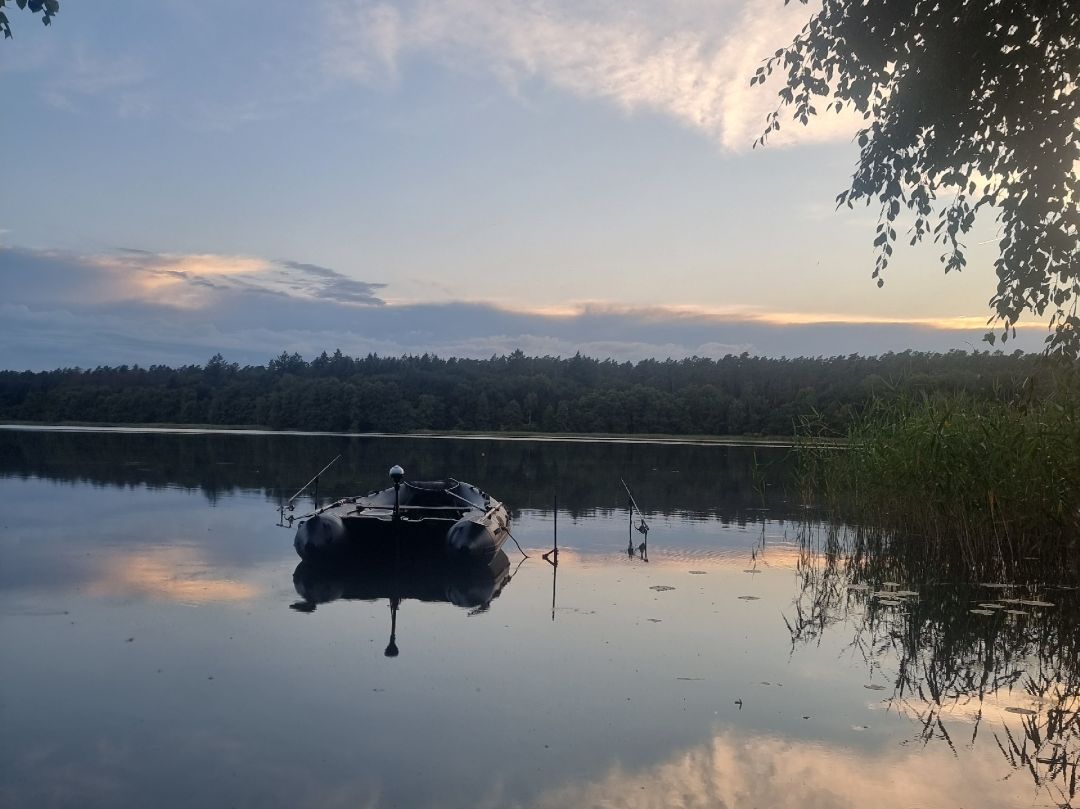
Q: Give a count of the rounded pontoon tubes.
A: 2